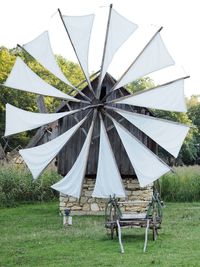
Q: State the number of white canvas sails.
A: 12